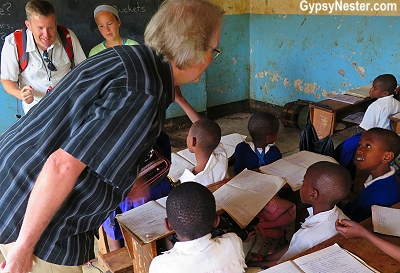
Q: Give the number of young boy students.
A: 6